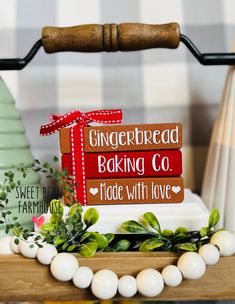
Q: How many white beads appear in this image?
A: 13